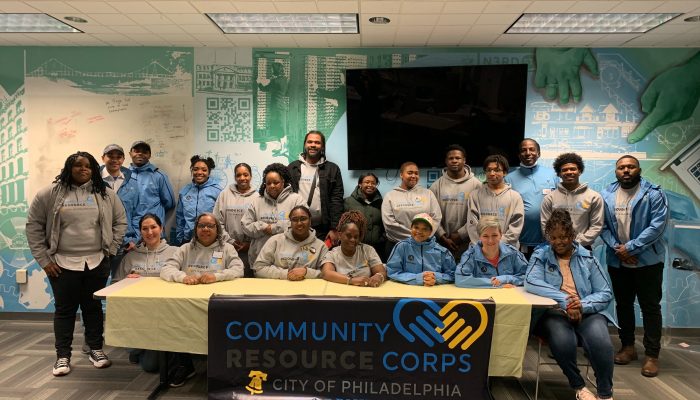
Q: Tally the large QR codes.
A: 1